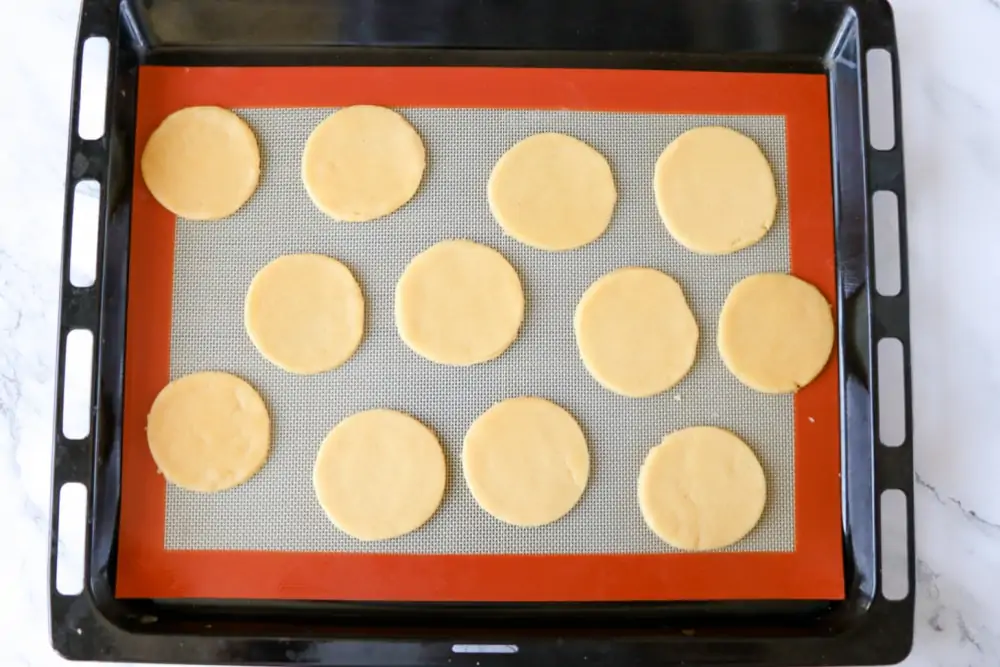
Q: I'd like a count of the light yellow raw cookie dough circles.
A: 12